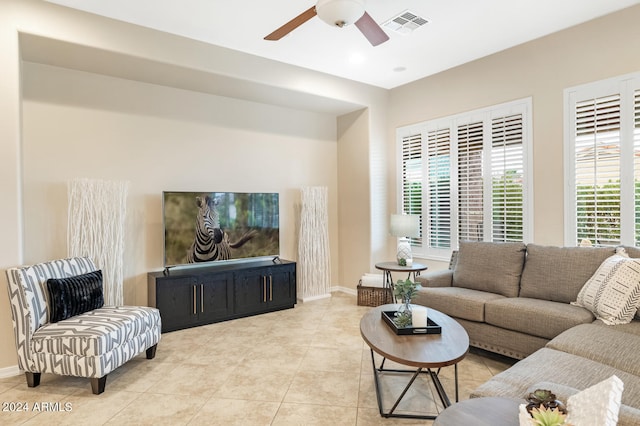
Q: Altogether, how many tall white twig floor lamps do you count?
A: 2